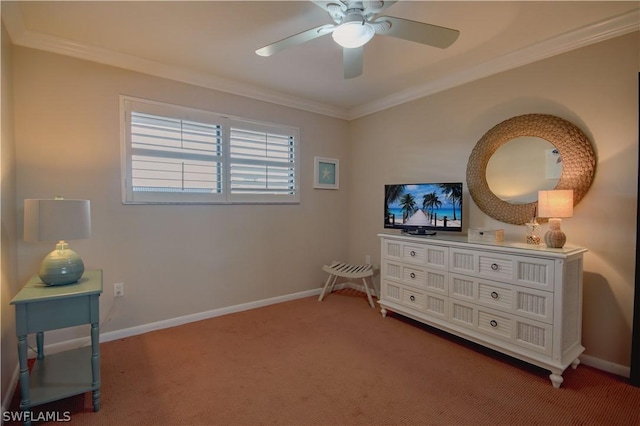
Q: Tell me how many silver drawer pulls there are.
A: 6